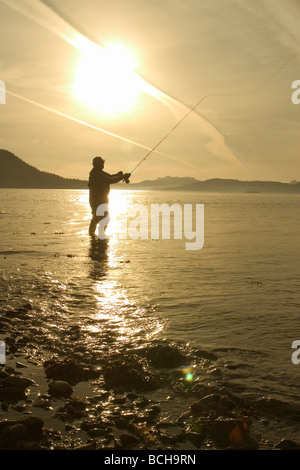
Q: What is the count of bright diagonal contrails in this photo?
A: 2